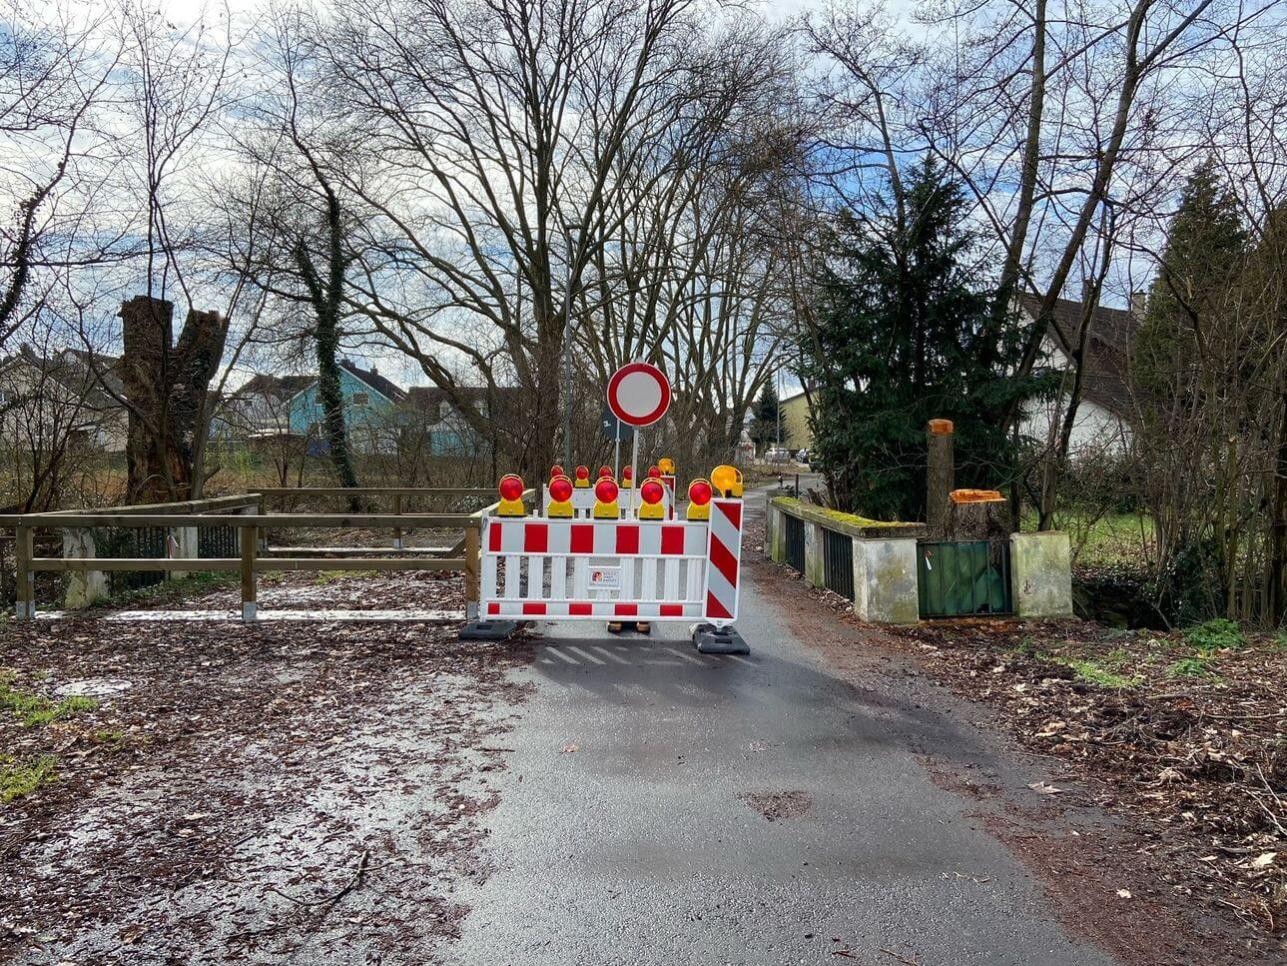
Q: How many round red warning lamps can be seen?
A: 10